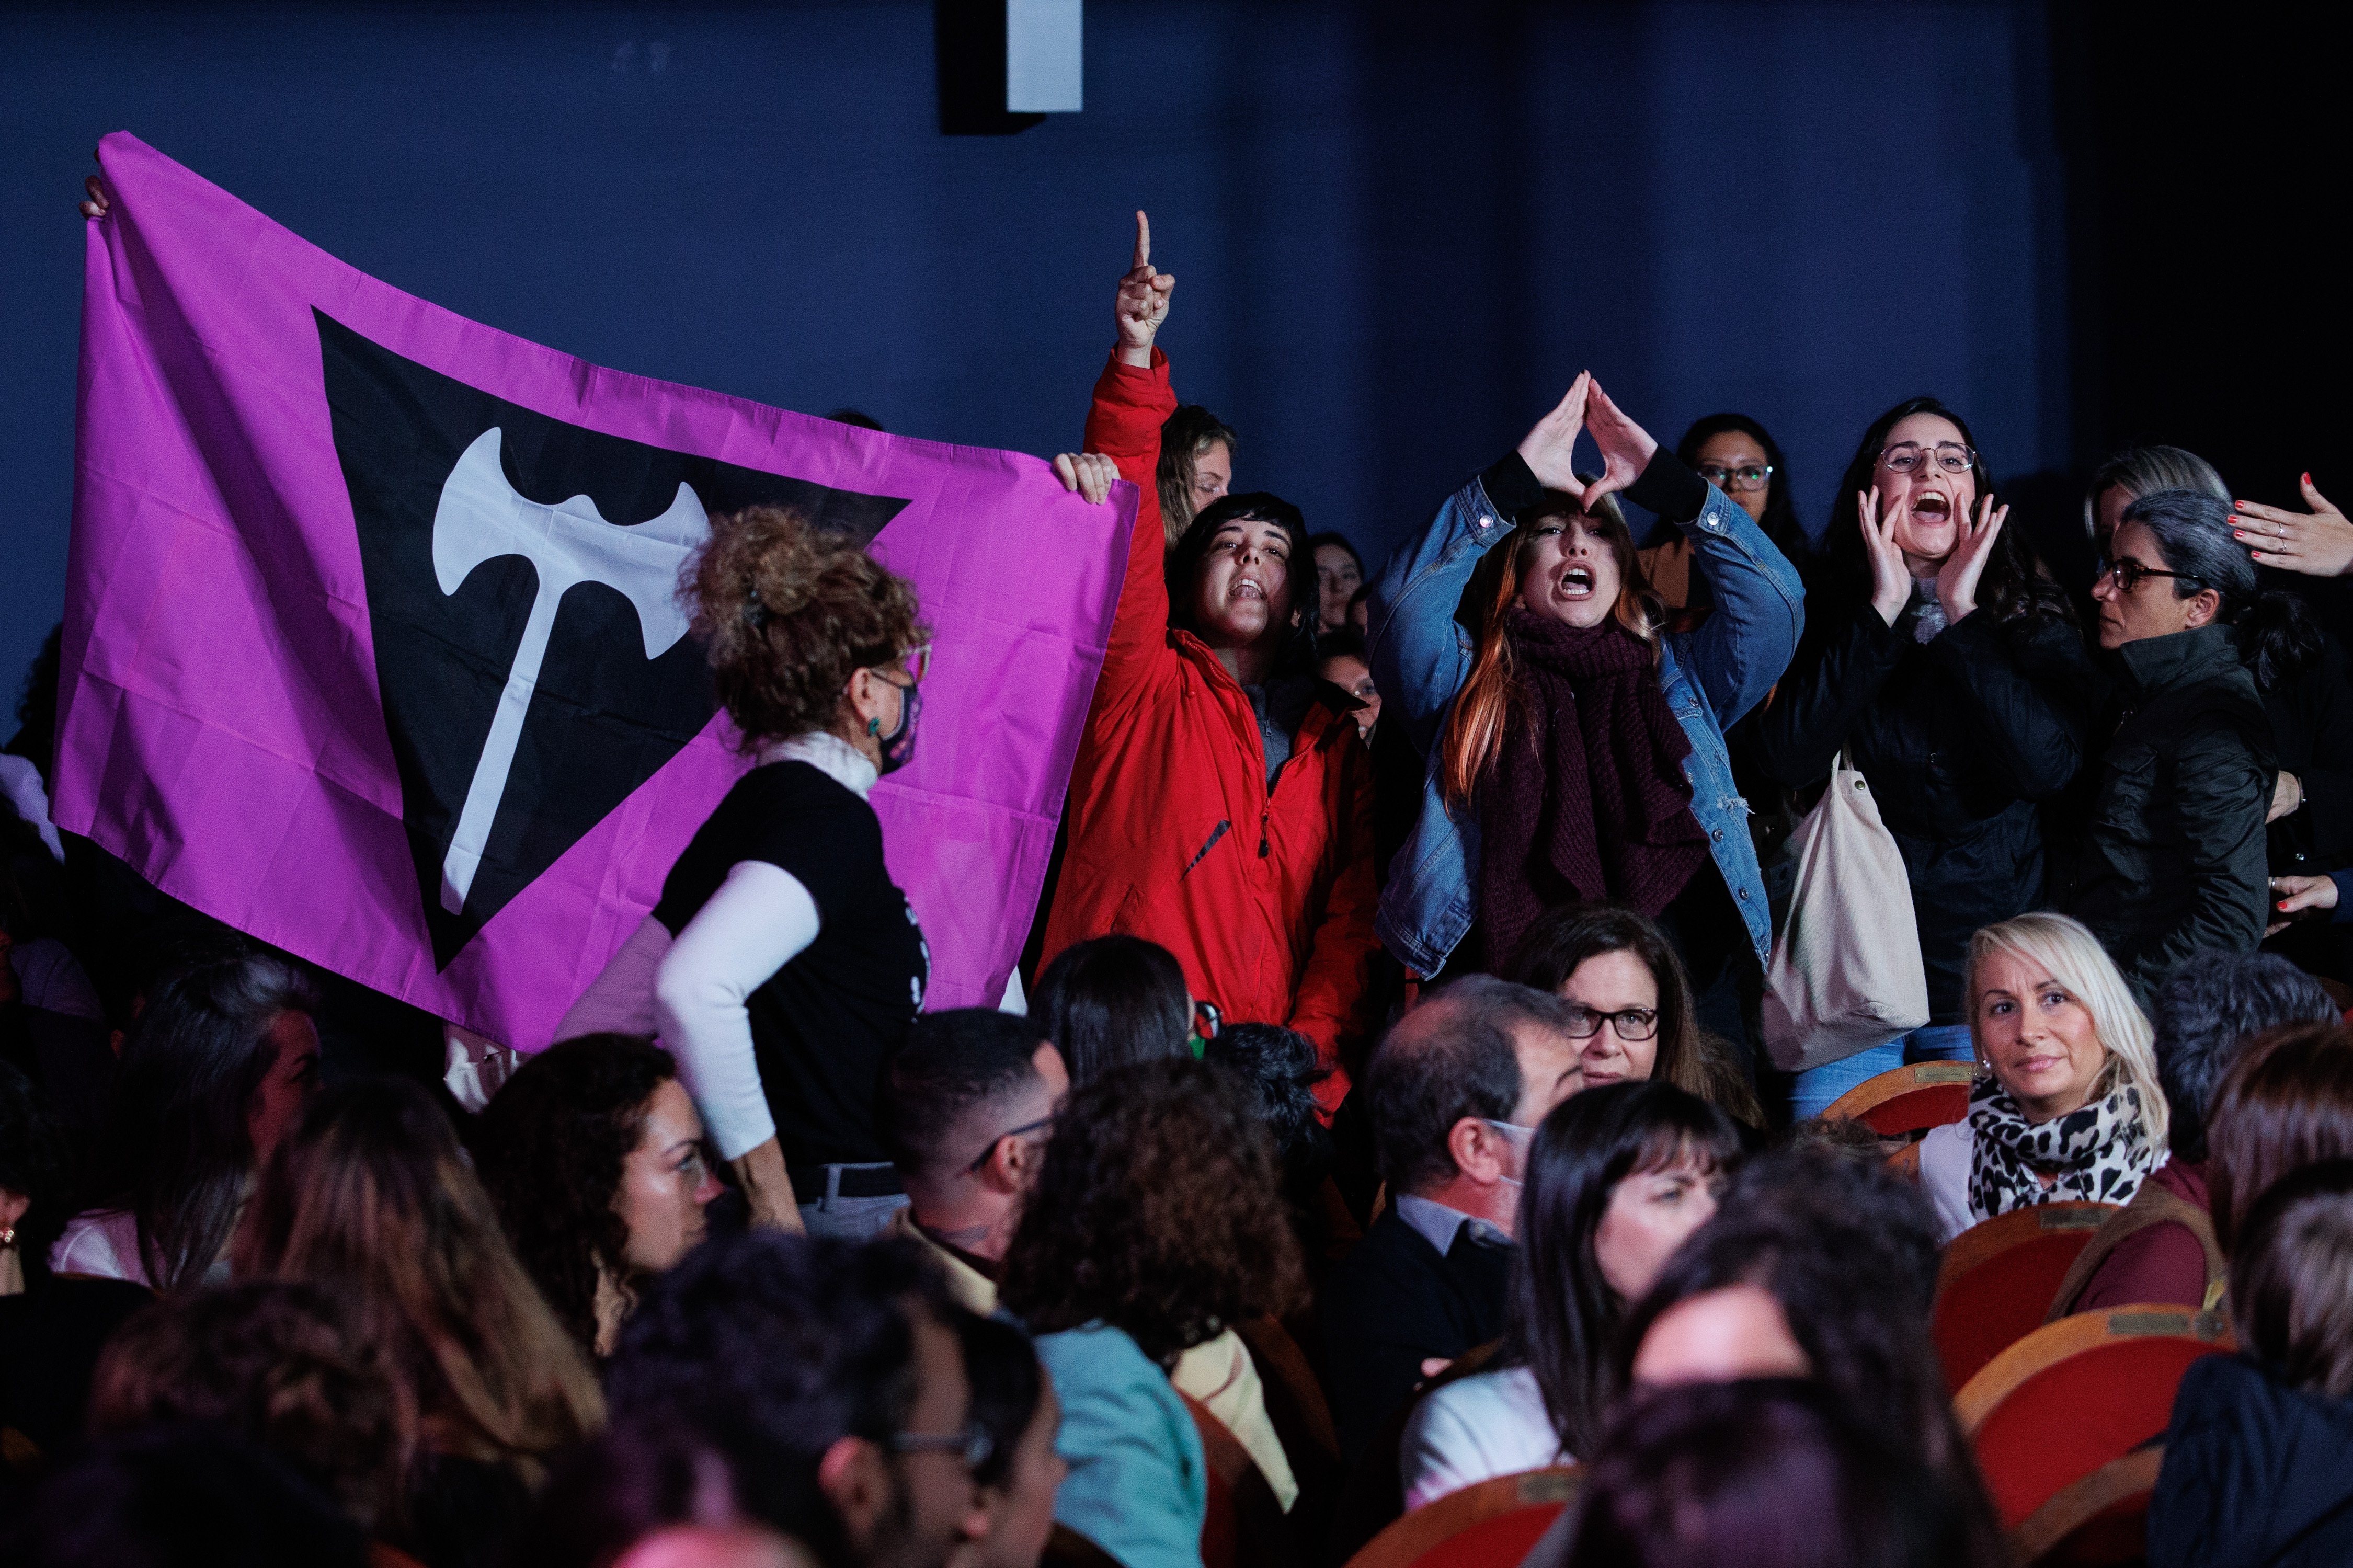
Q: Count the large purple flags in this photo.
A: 1